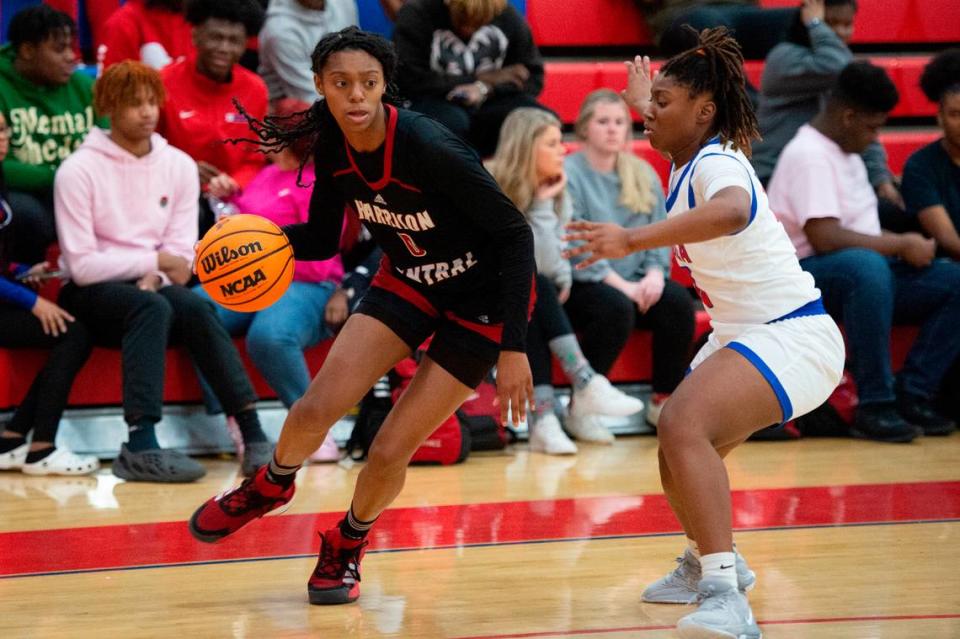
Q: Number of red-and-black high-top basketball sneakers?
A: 2